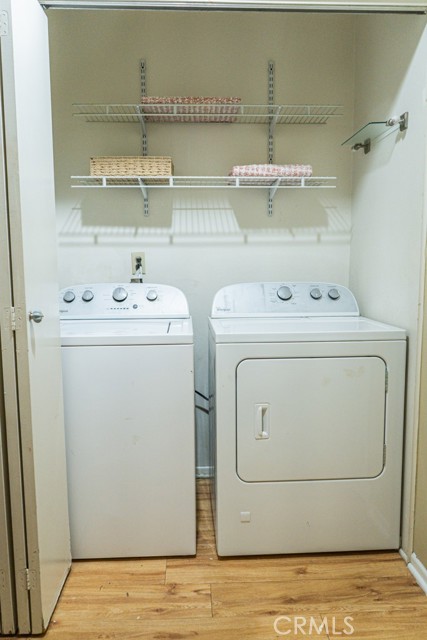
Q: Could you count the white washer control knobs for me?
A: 4